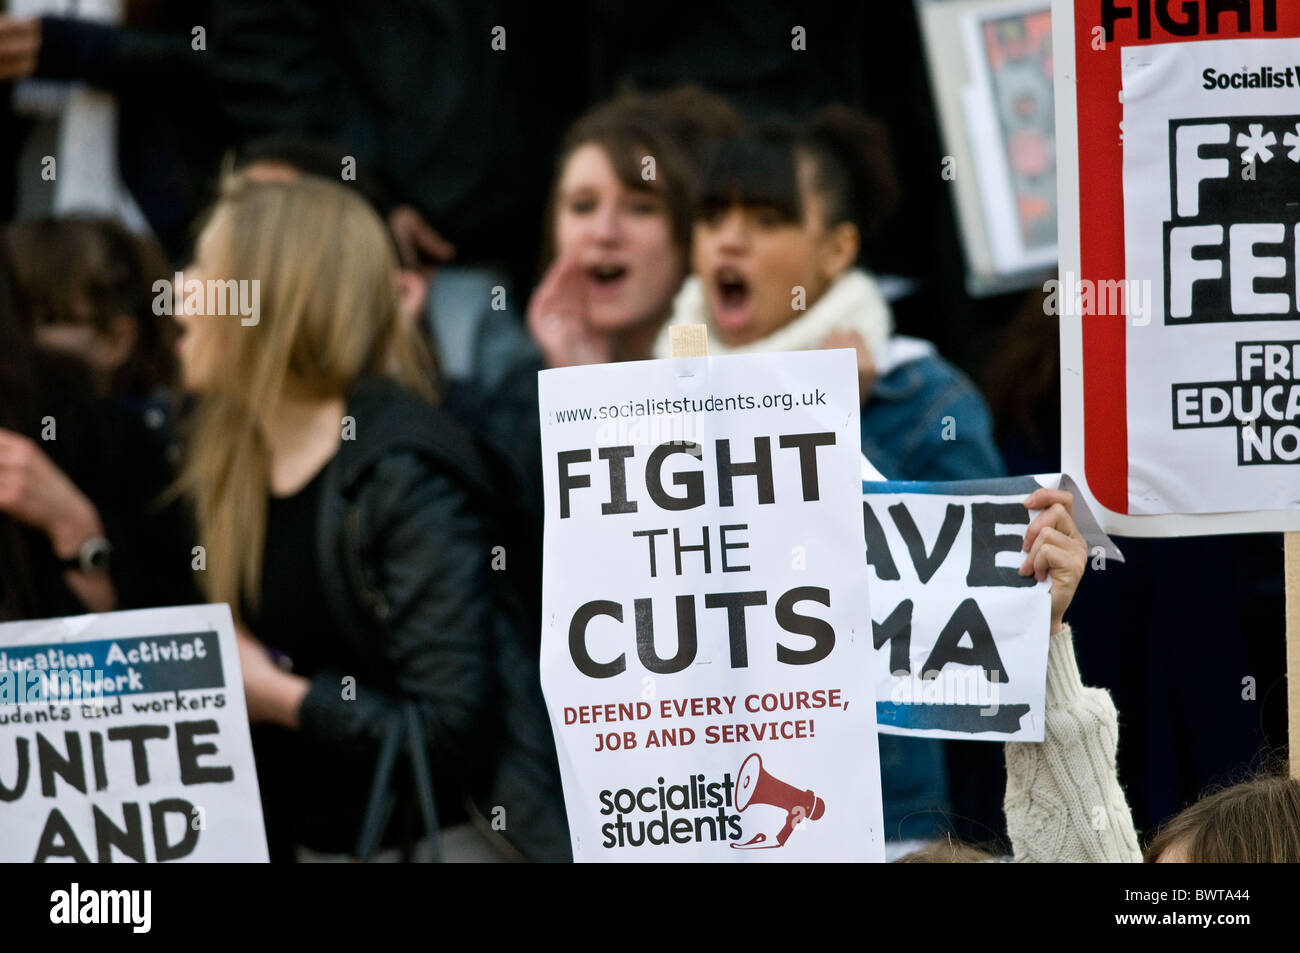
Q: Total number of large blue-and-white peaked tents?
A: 0